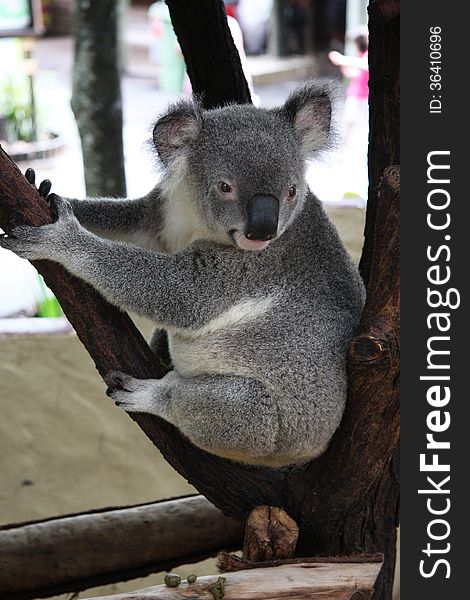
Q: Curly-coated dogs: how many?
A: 0